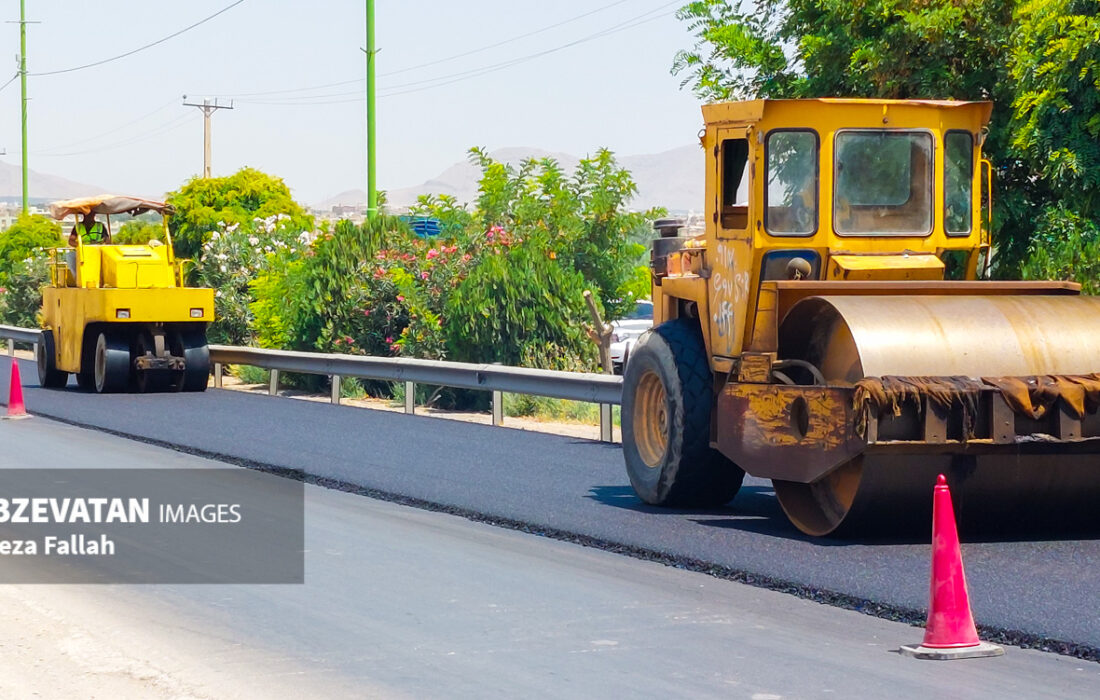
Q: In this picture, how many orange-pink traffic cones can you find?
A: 2